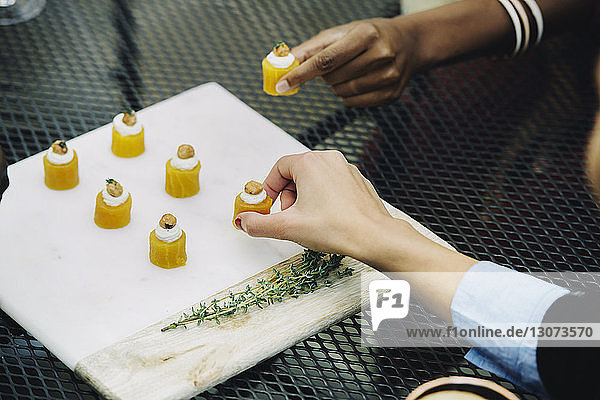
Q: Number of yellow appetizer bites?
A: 7